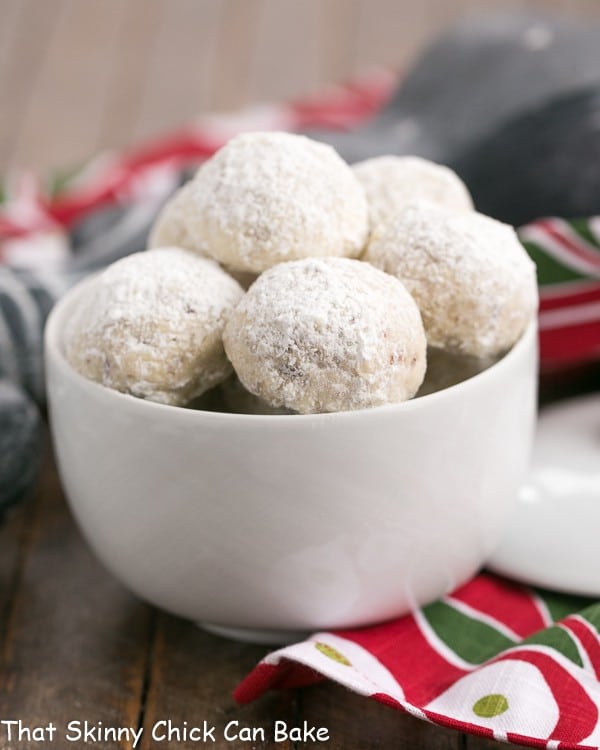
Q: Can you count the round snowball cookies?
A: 6